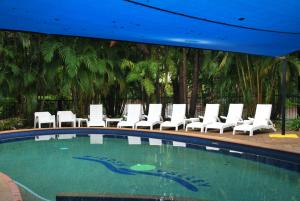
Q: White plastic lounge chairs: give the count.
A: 7